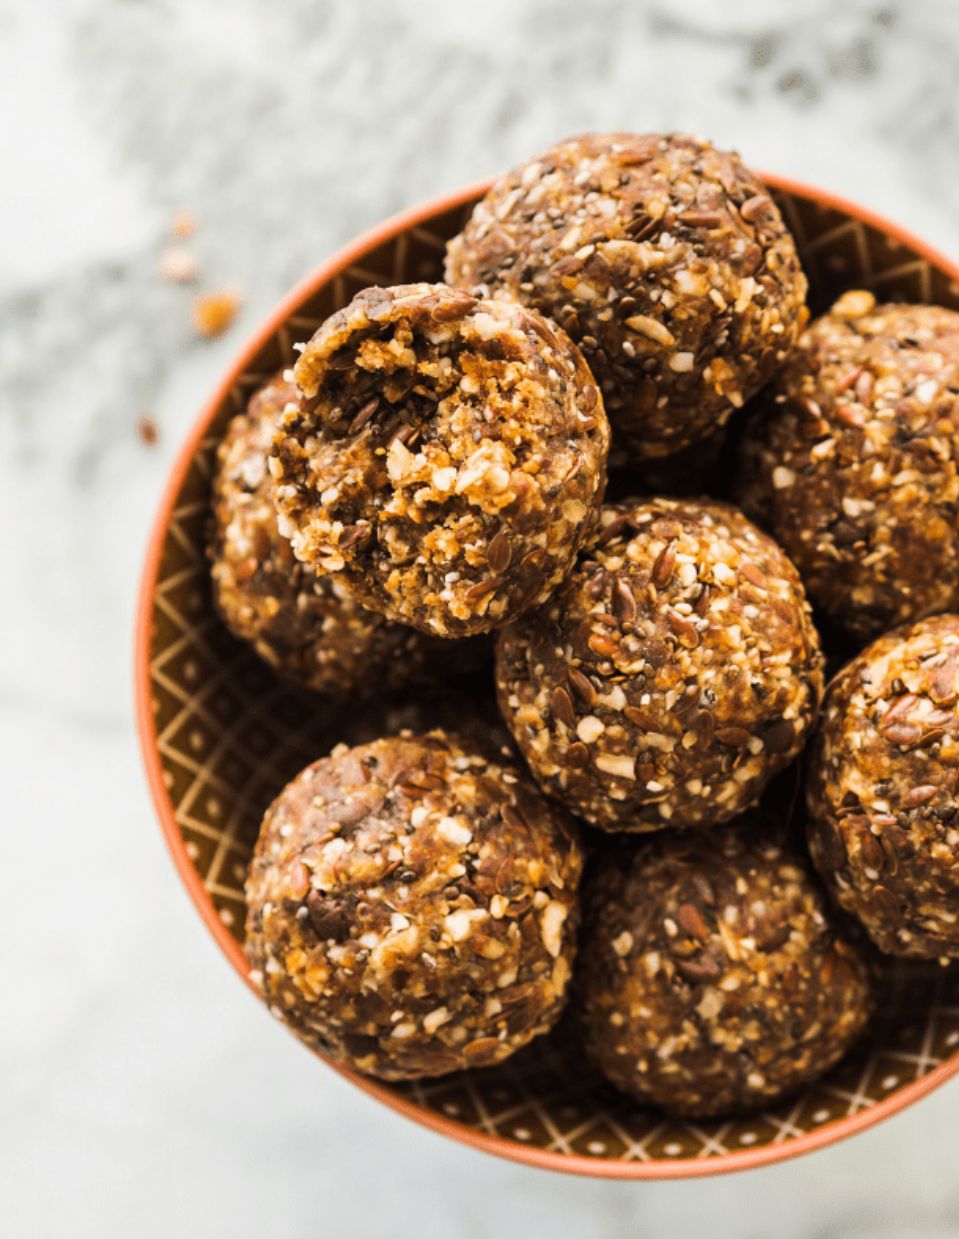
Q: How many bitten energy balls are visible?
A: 1